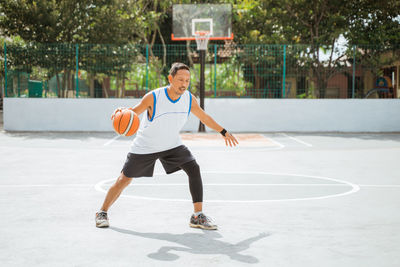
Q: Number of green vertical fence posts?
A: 6